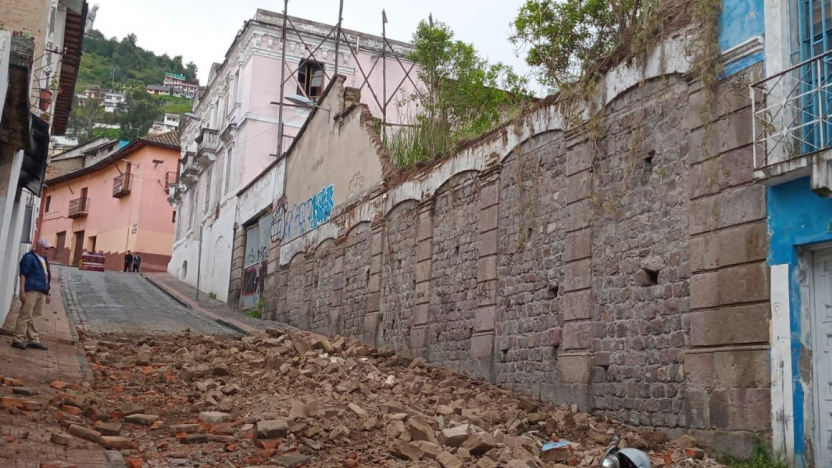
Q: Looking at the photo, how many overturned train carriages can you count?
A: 0